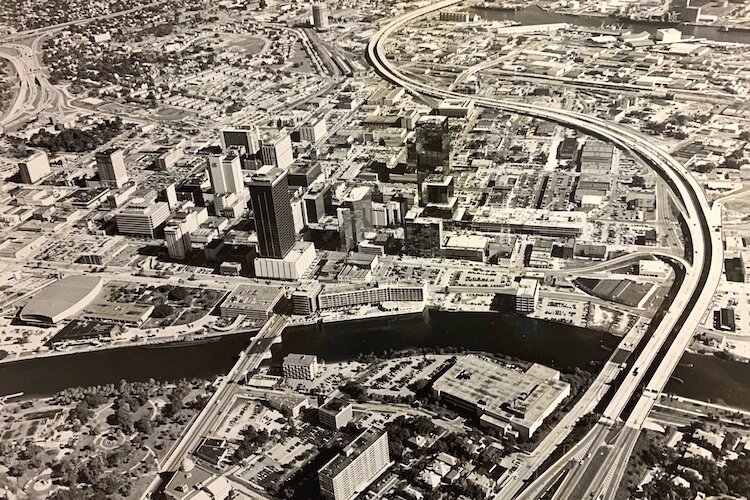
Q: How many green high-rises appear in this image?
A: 0